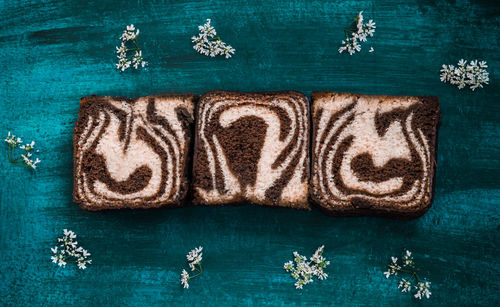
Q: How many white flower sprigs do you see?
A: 9